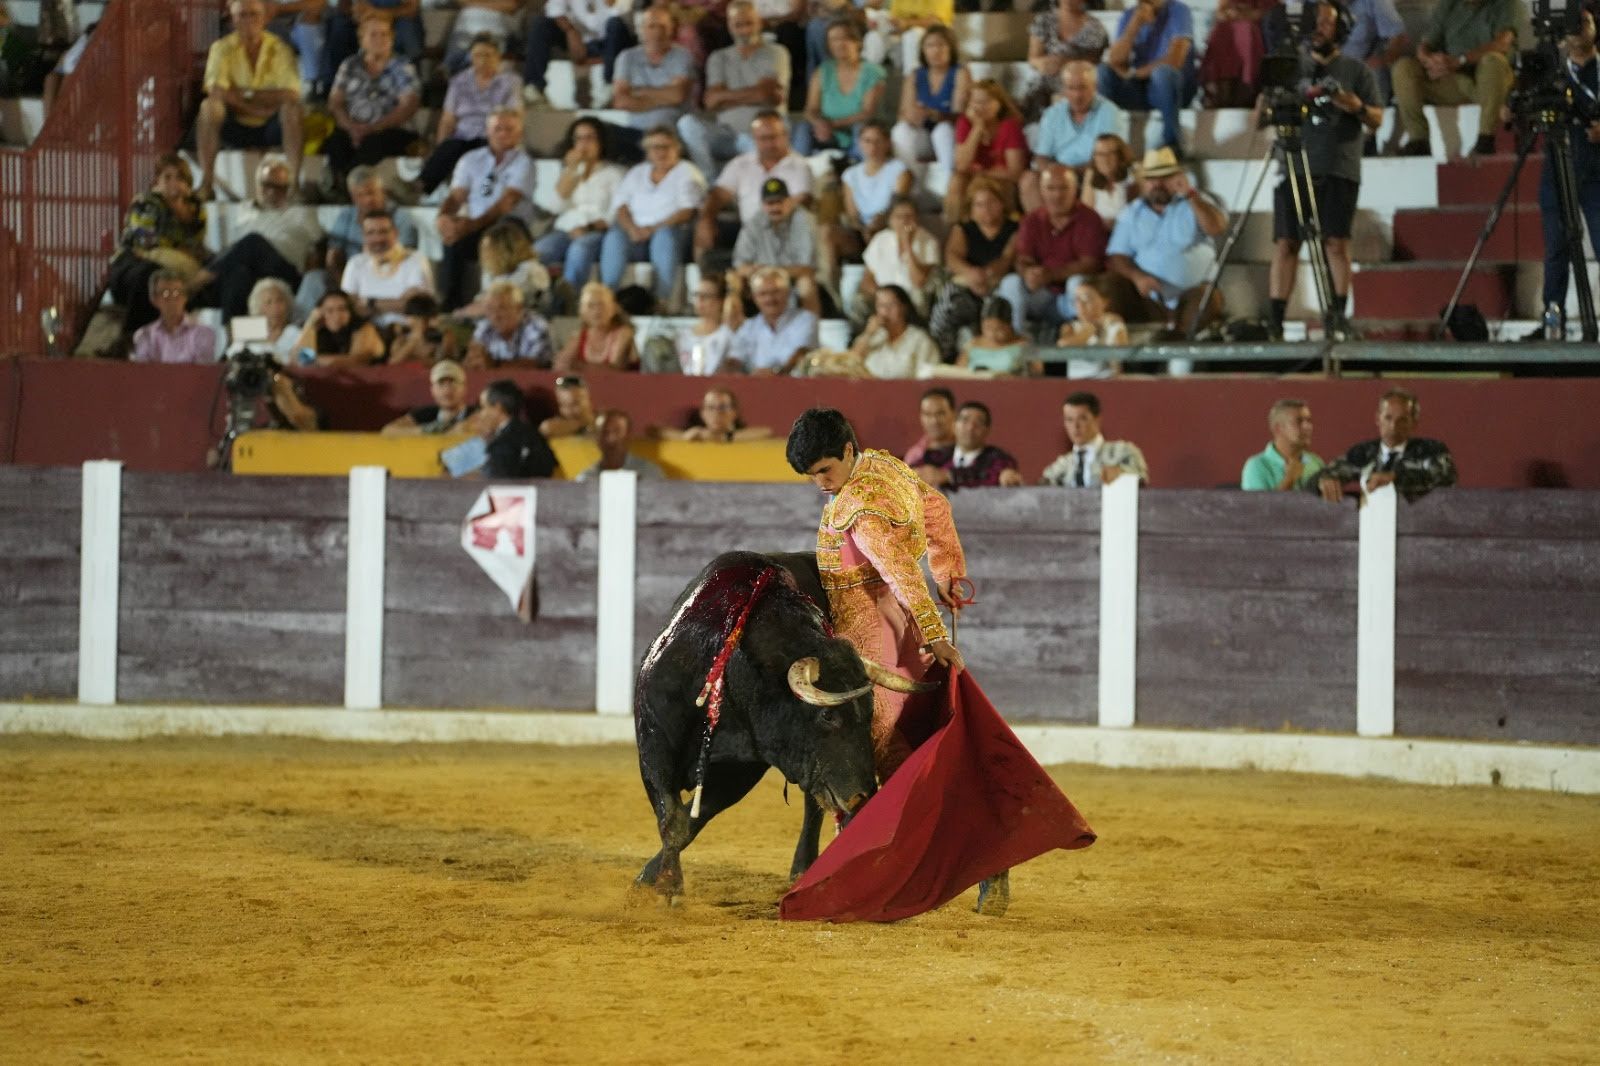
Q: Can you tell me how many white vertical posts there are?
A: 5